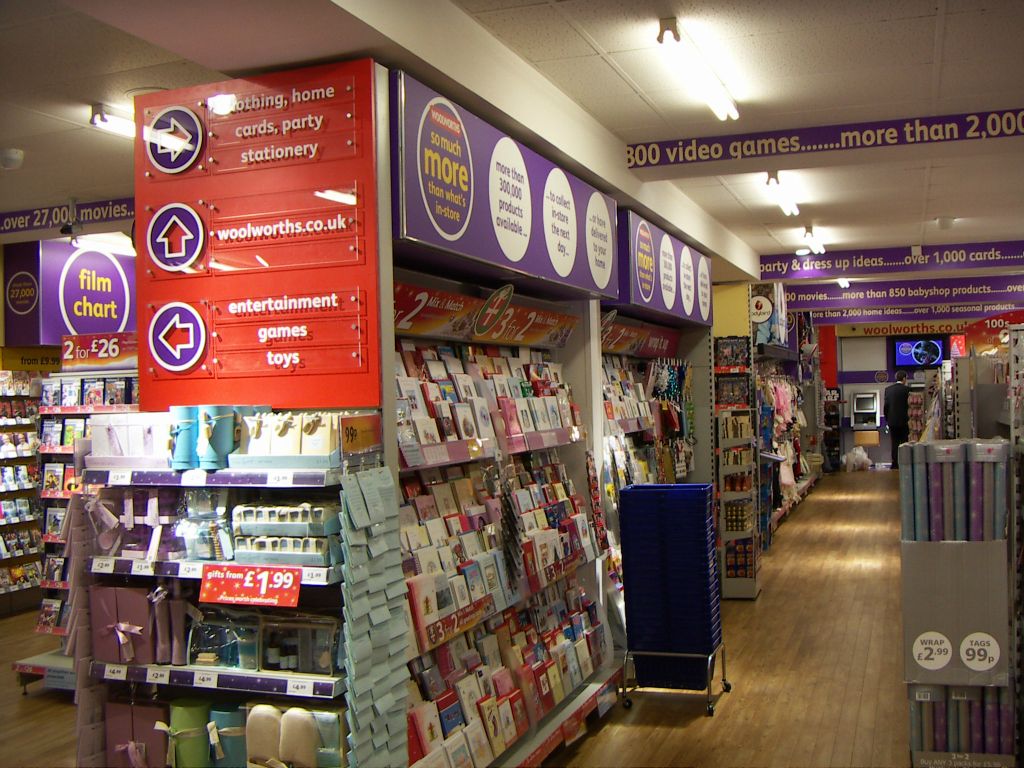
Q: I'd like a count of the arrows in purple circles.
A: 3